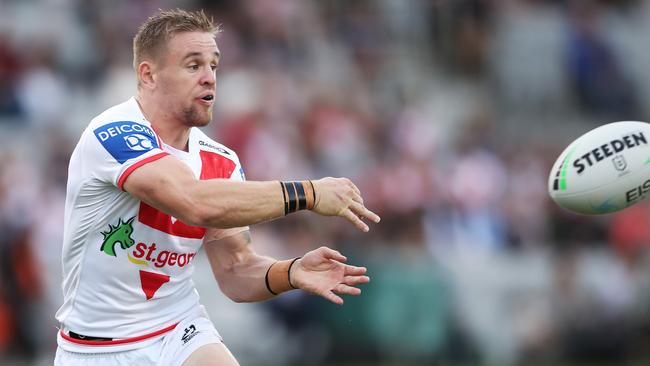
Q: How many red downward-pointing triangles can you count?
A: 1